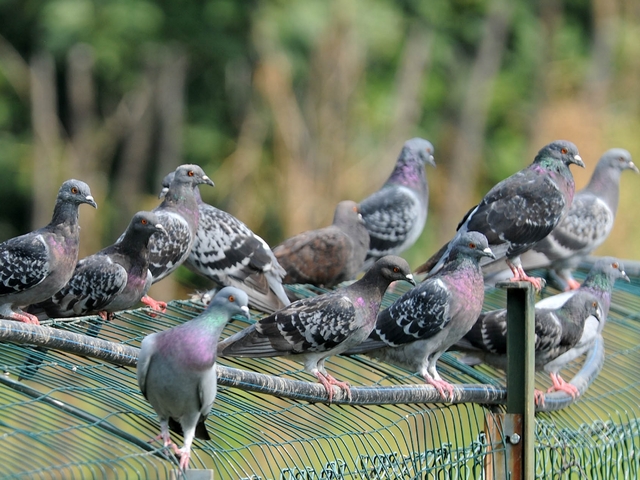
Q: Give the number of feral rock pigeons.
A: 13